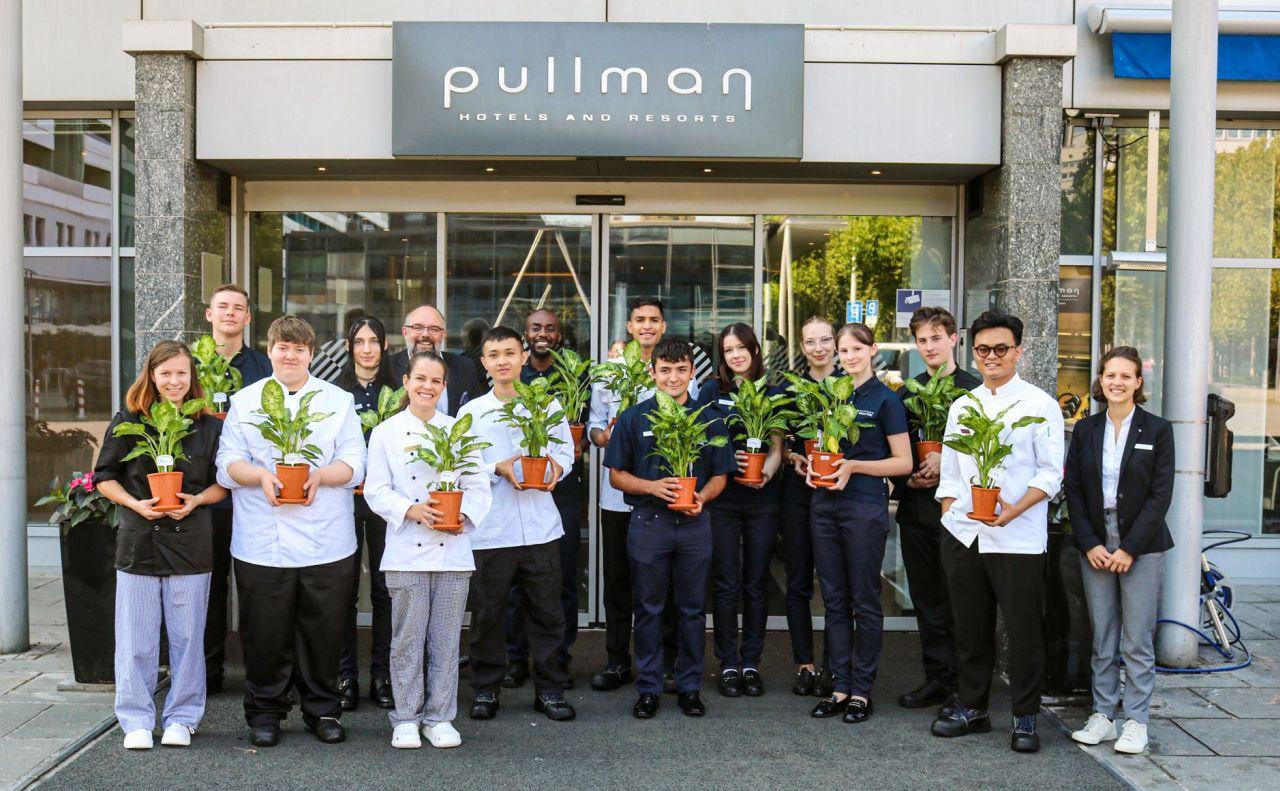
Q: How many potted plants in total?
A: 15